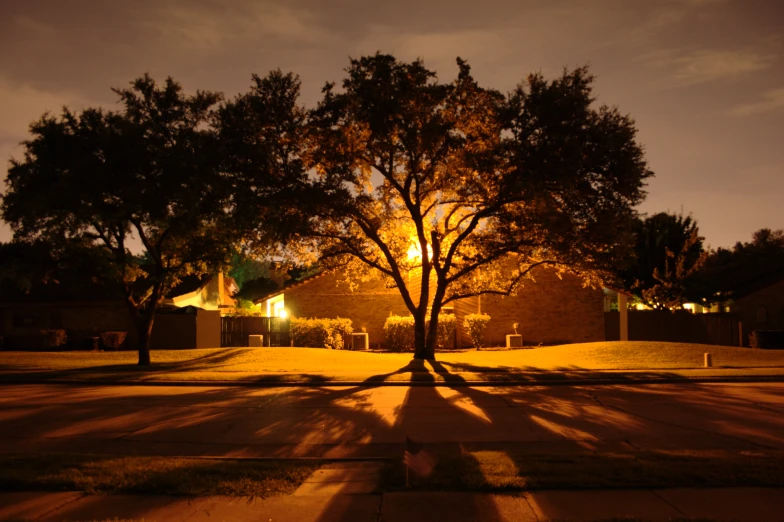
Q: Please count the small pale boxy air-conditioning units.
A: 3